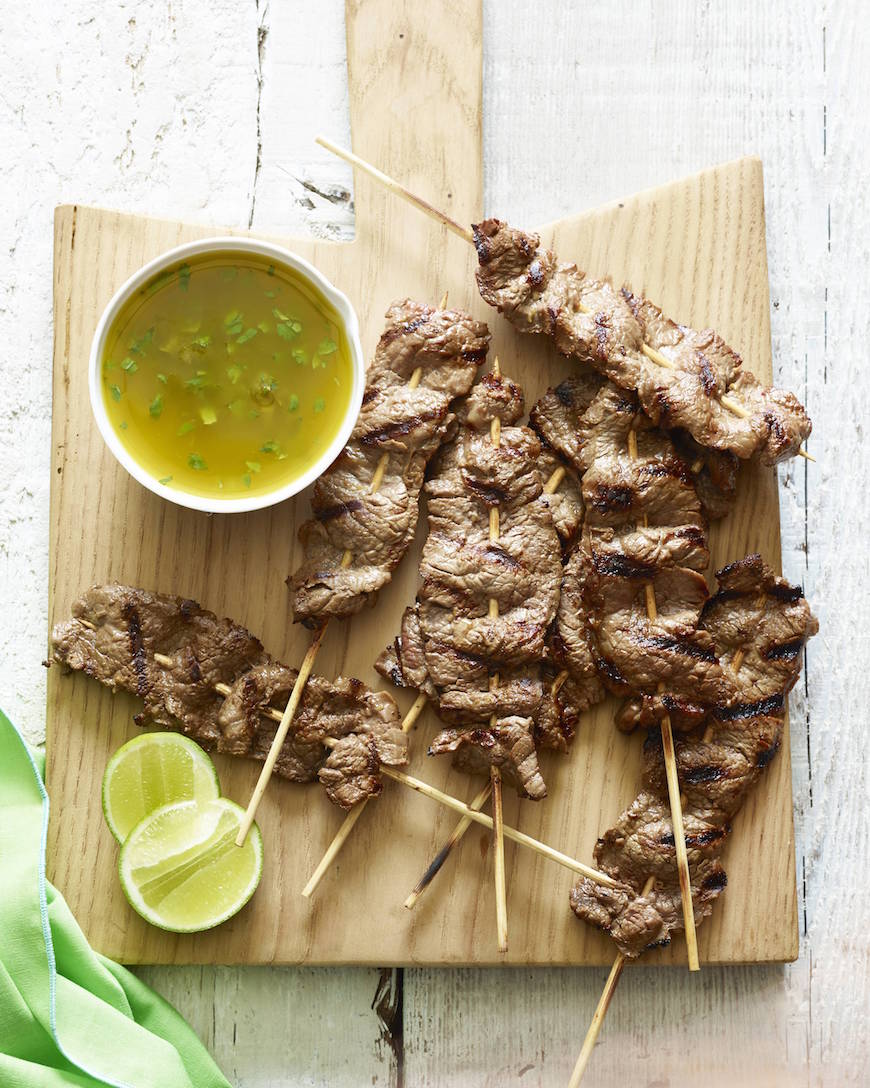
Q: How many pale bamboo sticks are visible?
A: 8